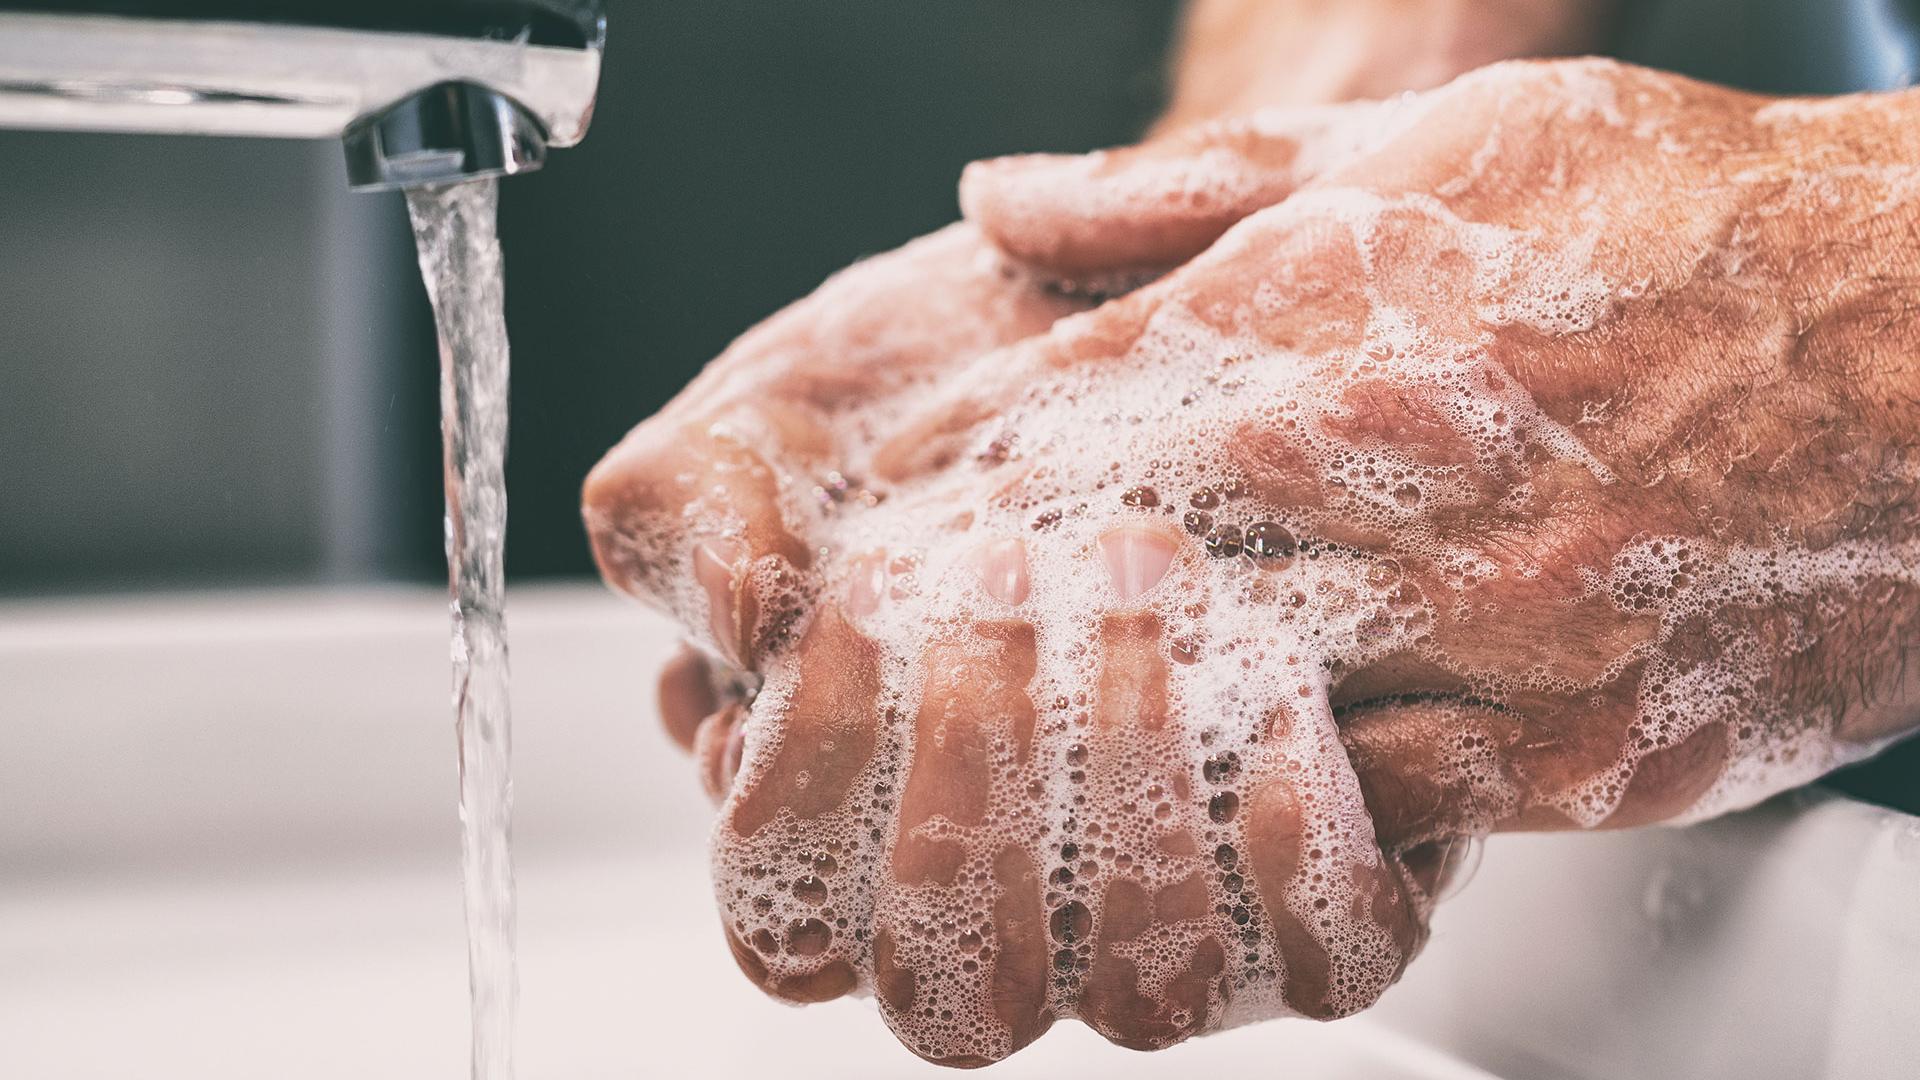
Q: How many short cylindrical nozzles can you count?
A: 1